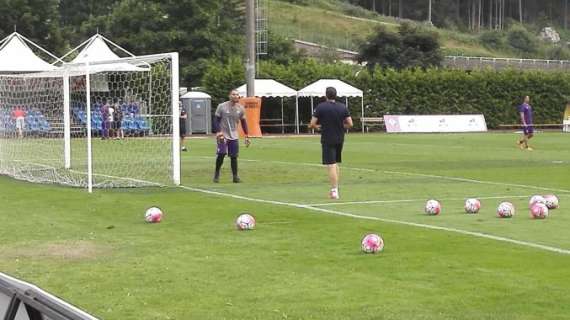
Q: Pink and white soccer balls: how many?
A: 9